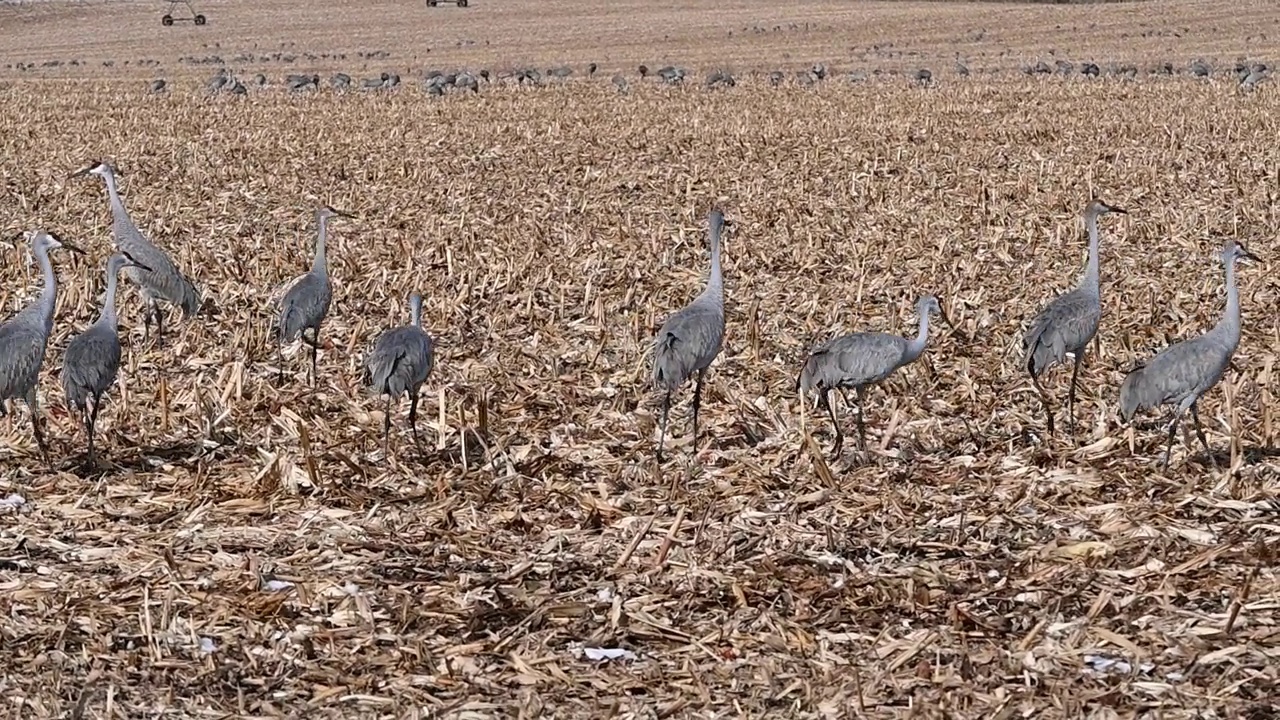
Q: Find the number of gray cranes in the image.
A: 9